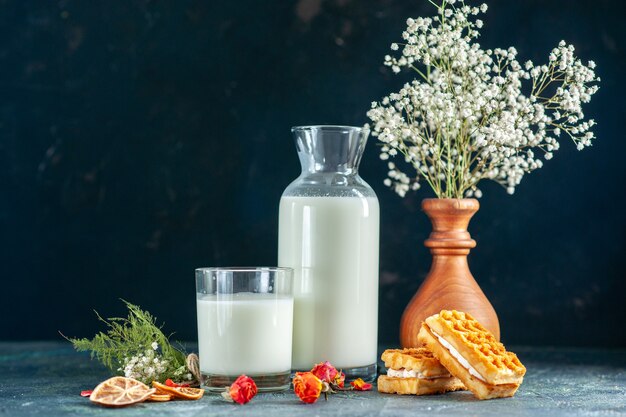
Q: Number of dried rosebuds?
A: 3